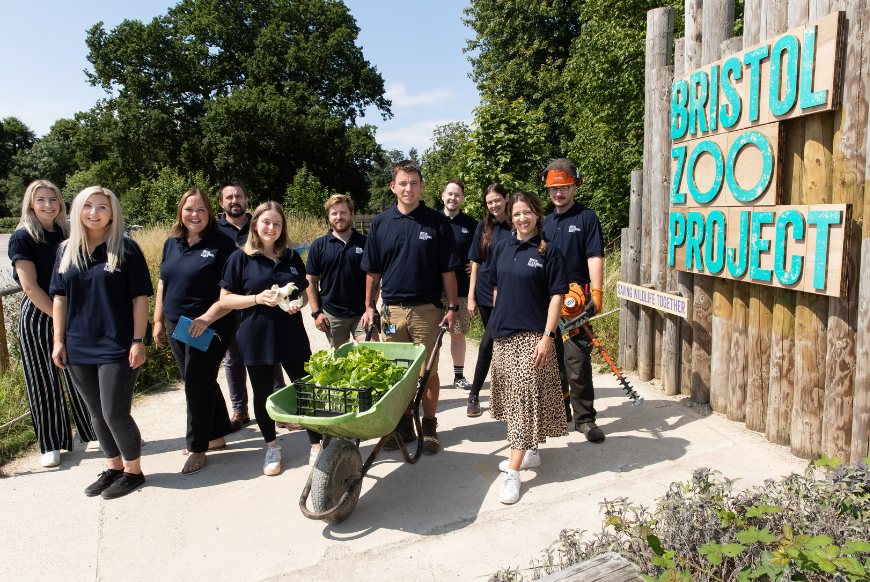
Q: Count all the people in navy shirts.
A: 11